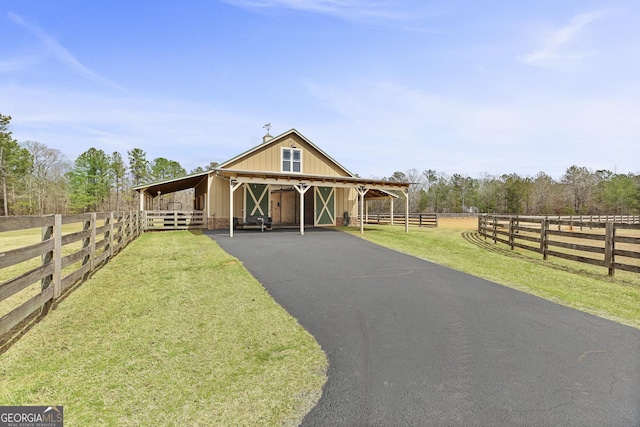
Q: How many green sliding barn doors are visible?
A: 2